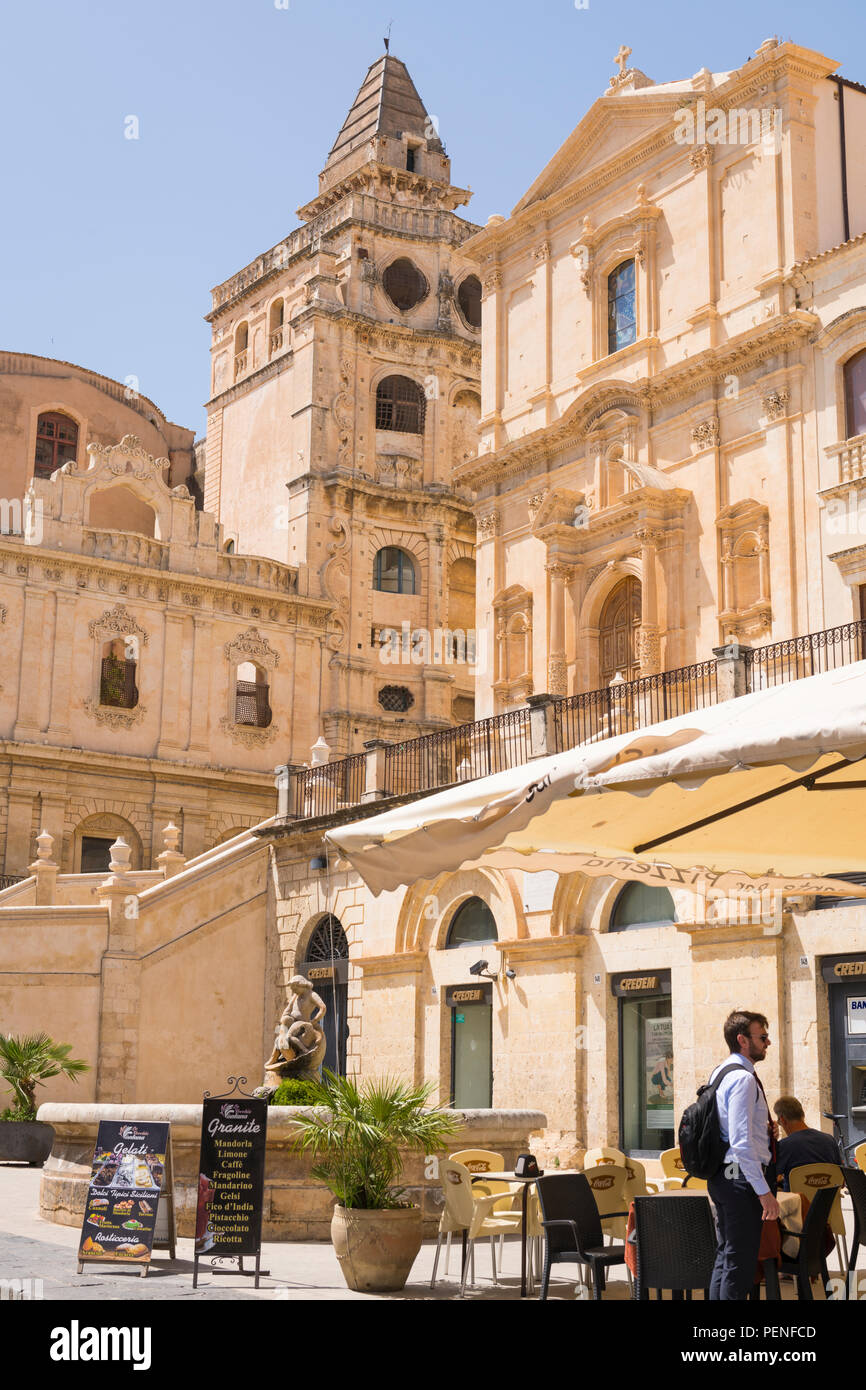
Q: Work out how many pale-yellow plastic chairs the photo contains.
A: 8